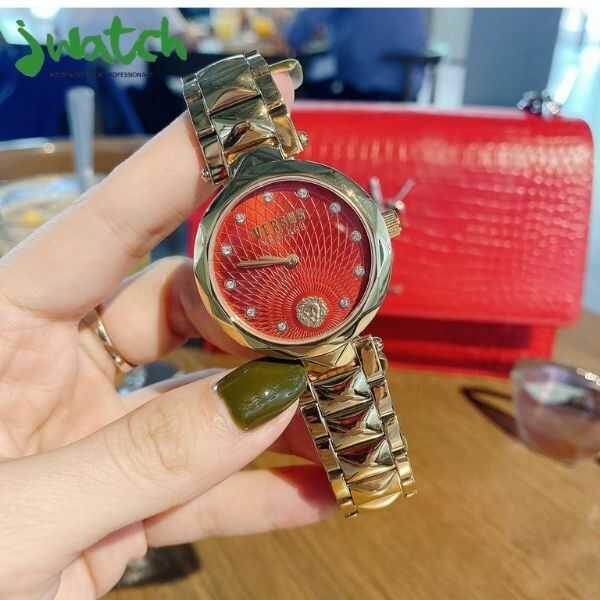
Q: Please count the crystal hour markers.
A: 11